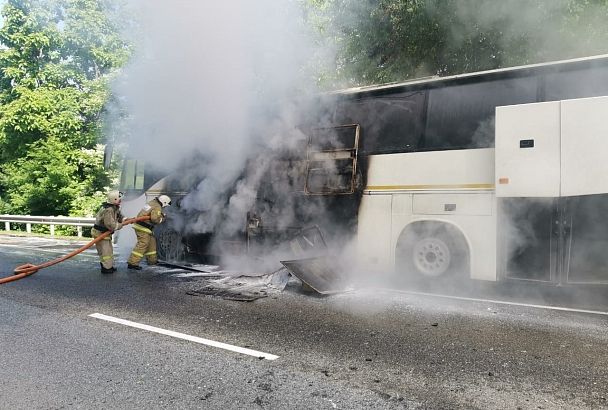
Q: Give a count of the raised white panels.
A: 2